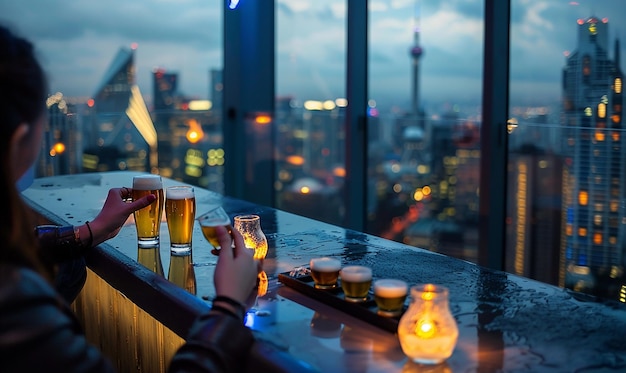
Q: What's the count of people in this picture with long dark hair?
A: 1